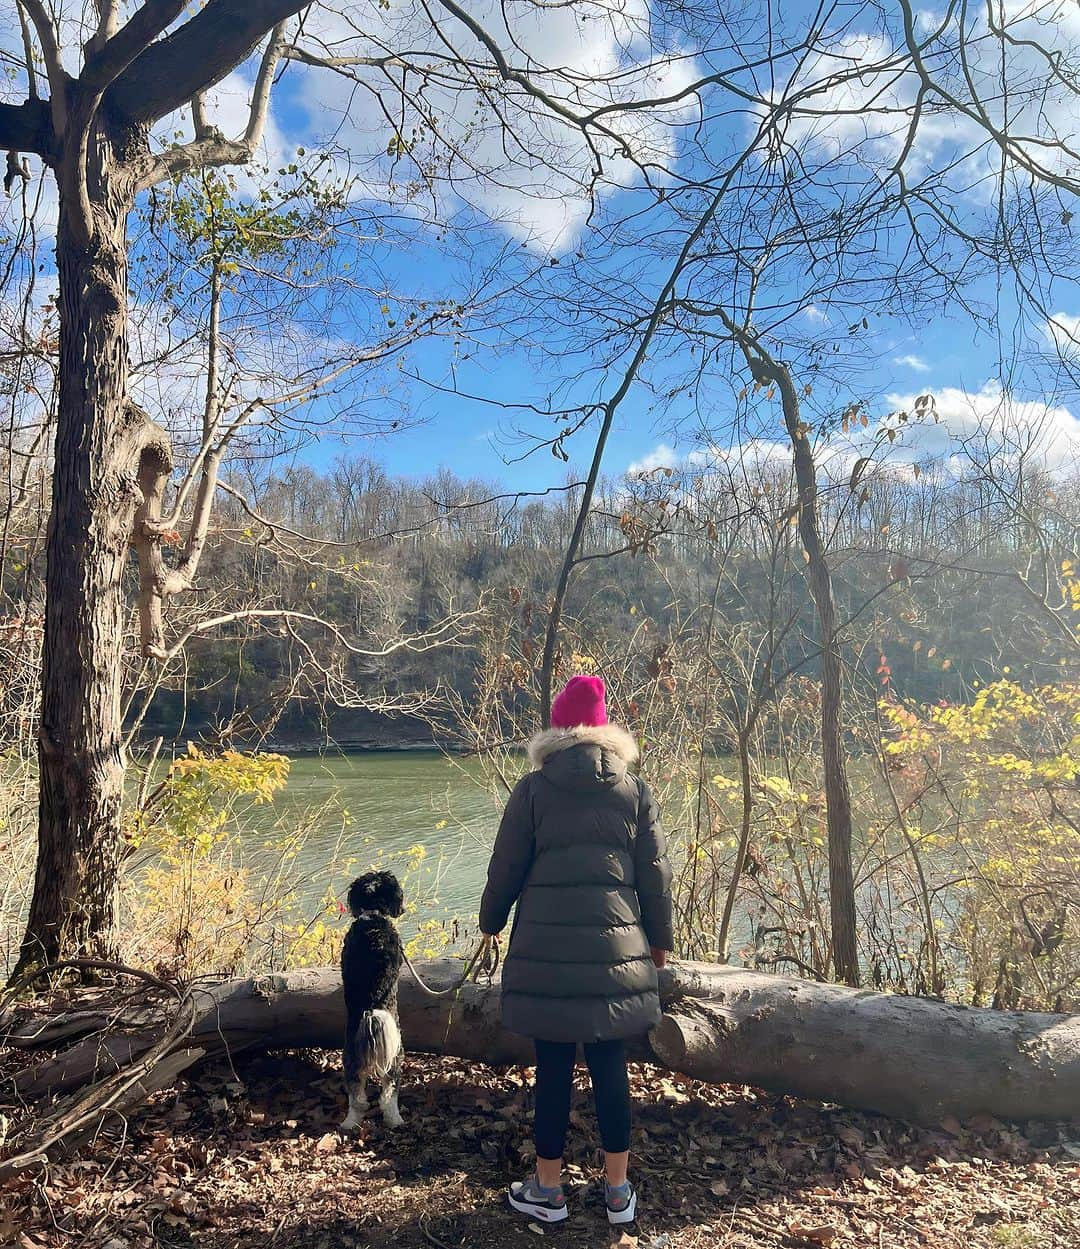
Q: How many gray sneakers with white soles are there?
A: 2